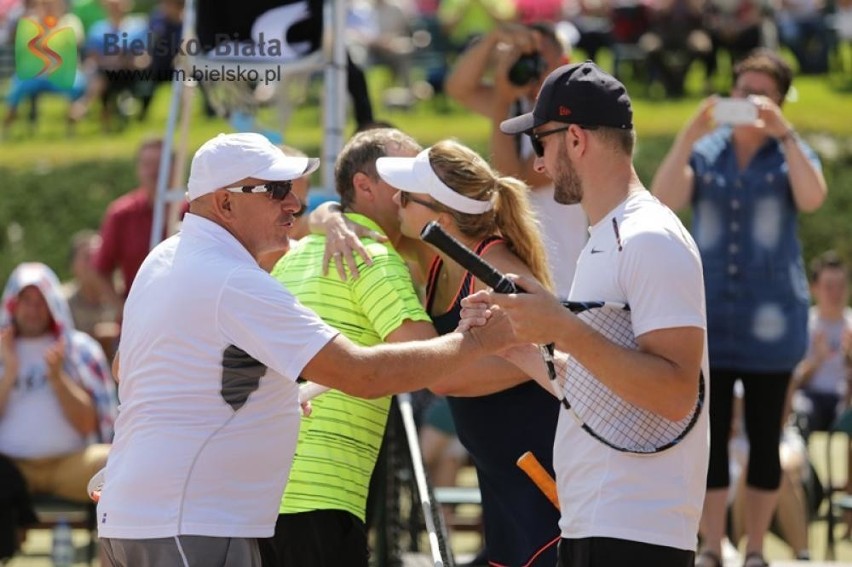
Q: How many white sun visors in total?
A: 1